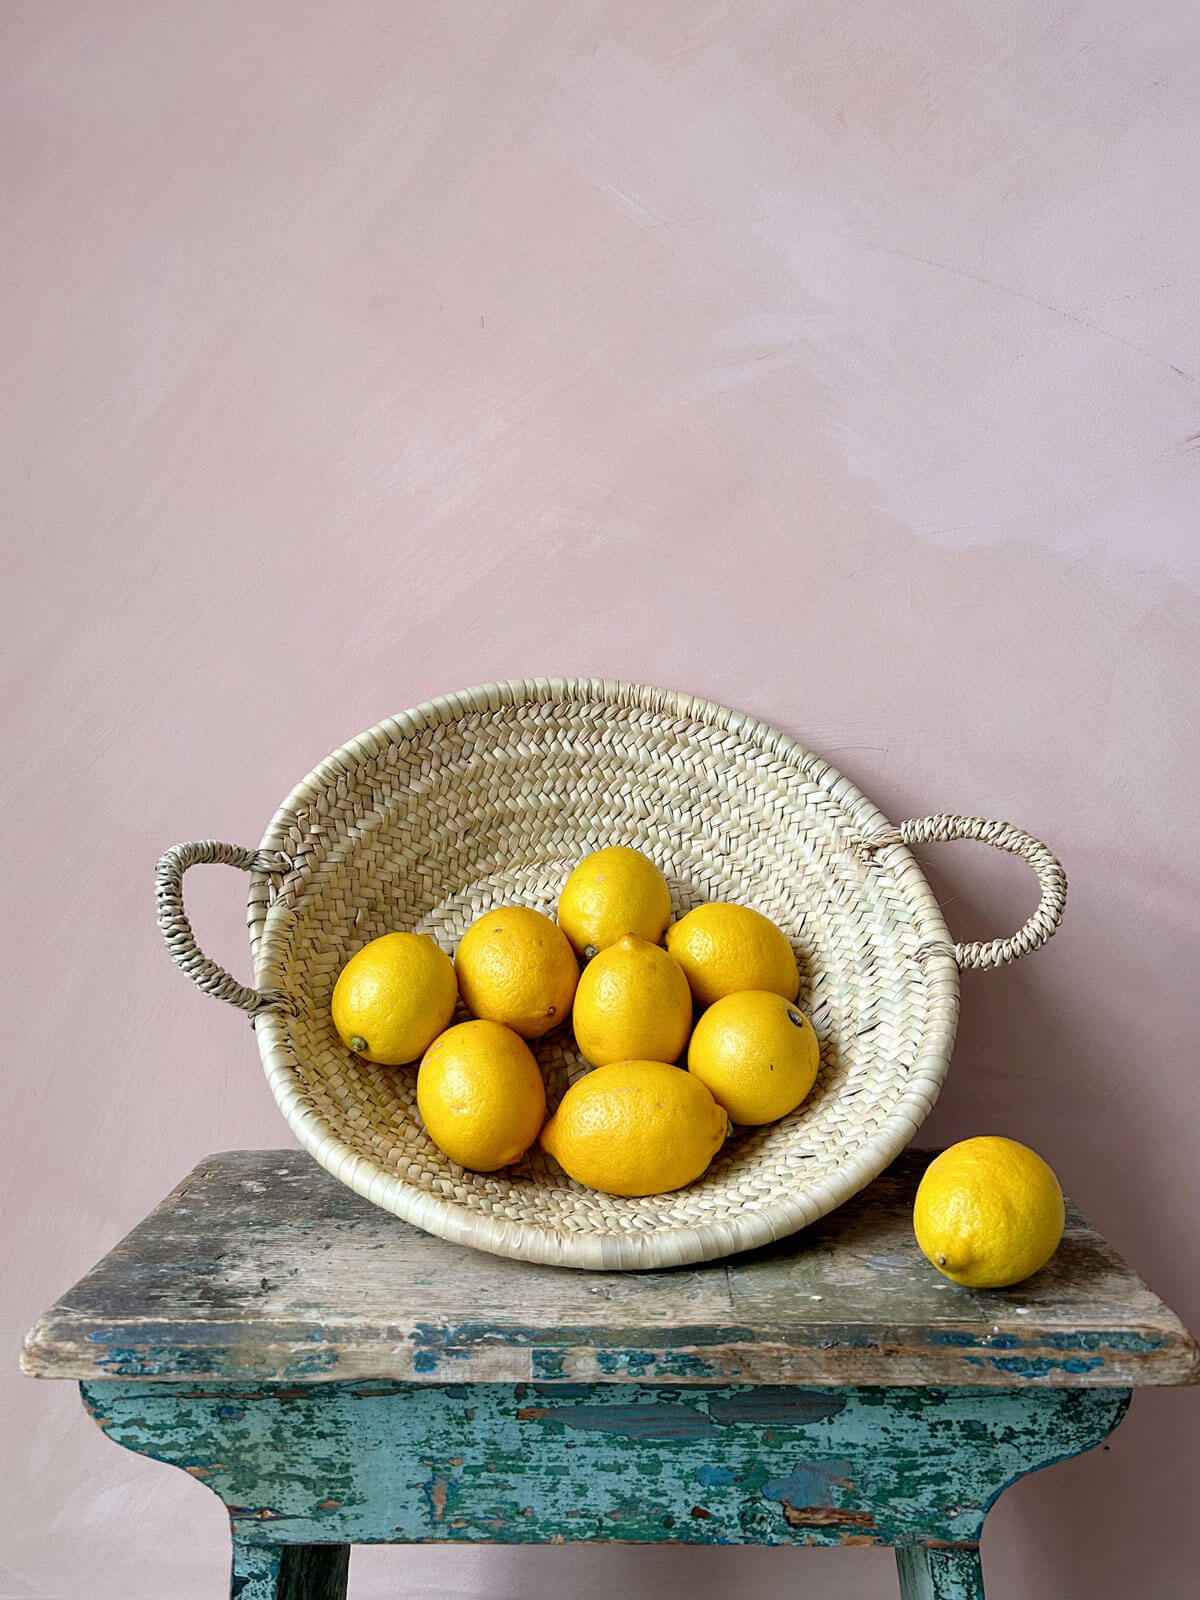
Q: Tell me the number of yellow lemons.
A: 9